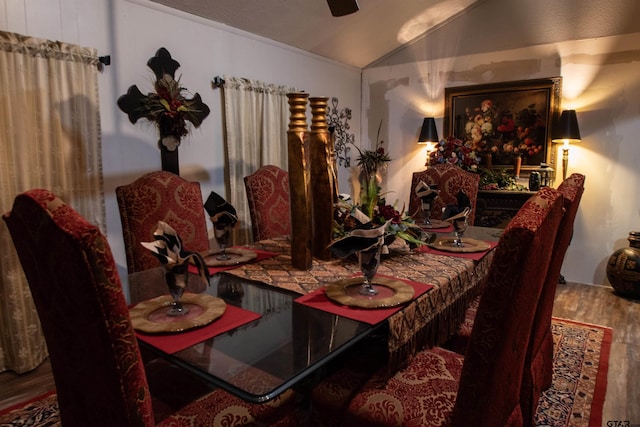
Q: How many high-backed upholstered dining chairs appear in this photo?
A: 6